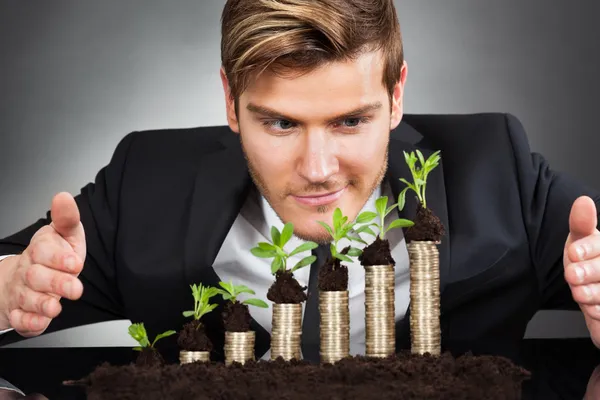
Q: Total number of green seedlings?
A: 7